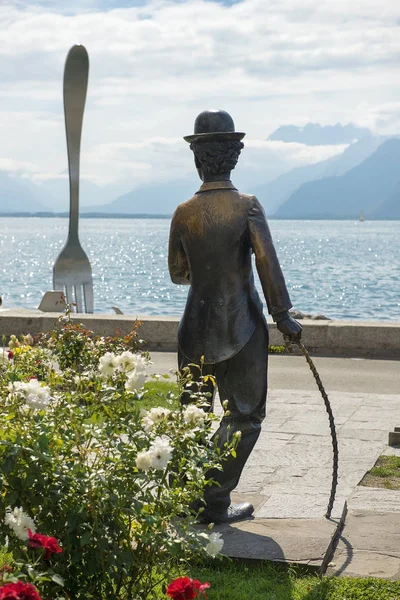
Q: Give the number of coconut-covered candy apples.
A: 0